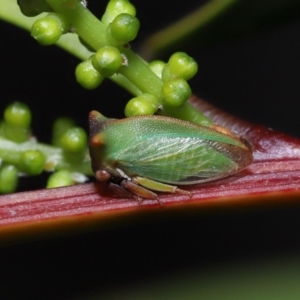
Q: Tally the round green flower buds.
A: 15